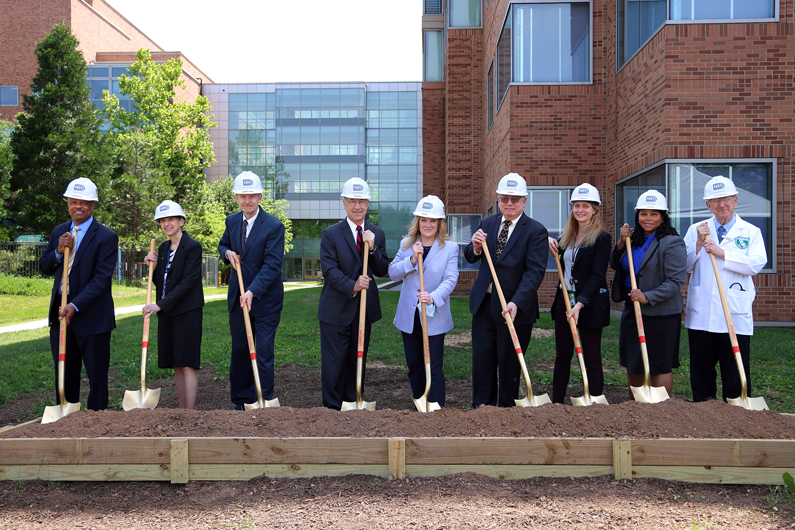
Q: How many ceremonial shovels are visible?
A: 9